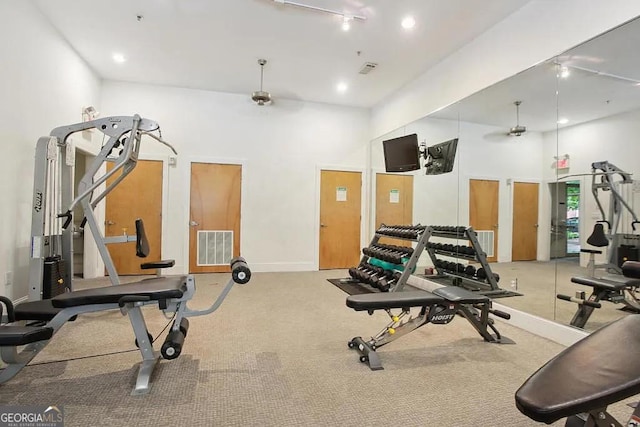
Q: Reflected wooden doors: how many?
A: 3